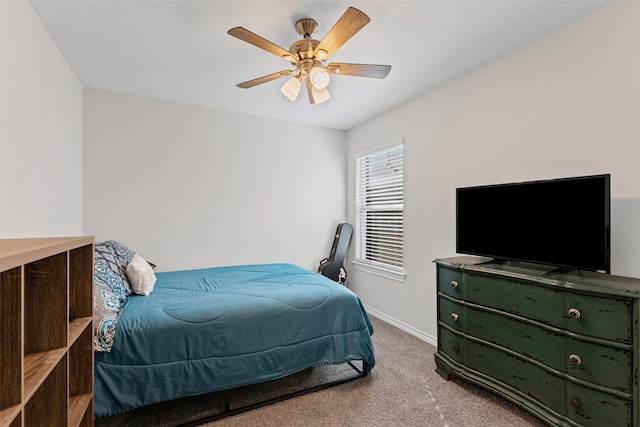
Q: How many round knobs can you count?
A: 6